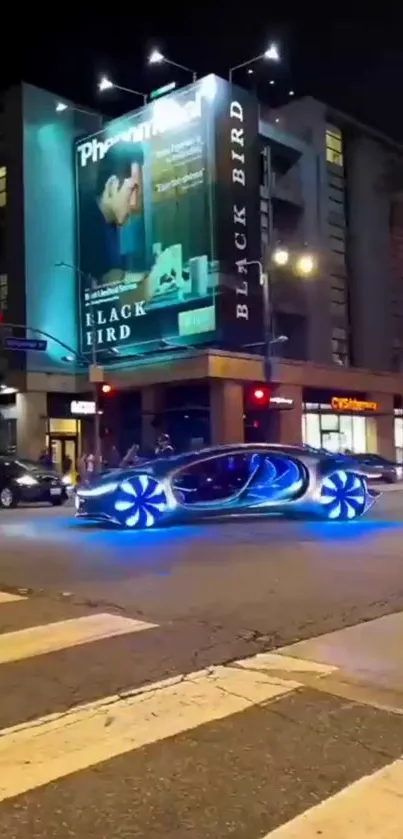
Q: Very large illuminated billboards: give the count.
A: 1